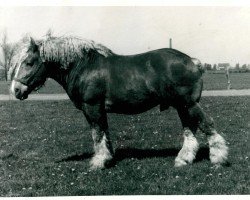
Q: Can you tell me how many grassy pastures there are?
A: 2